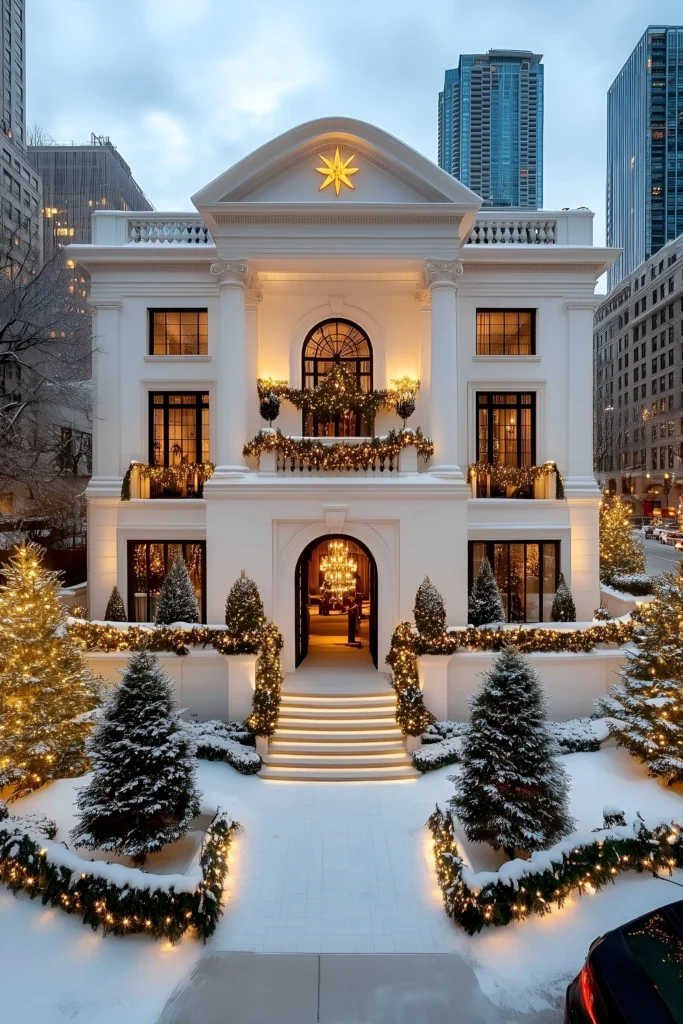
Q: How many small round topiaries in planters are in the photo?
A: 2